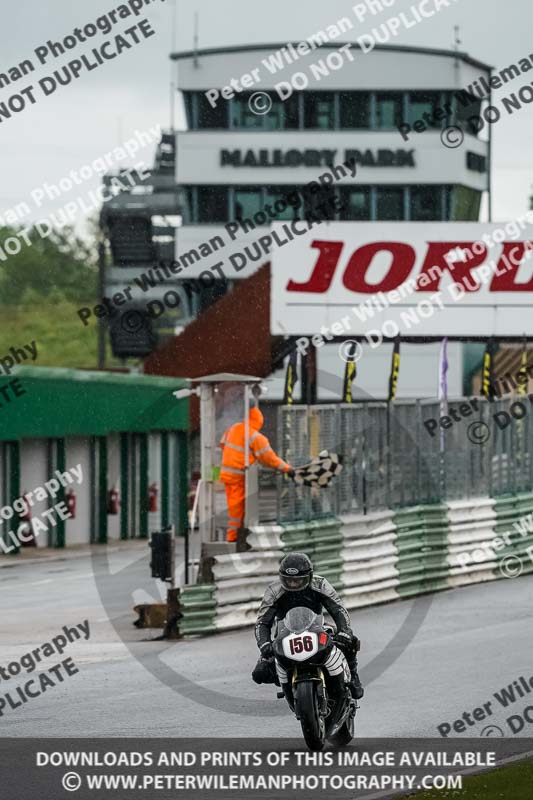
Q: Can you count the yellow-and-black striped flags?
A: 5